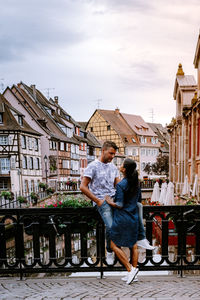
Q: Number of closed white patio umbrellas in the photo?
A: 5